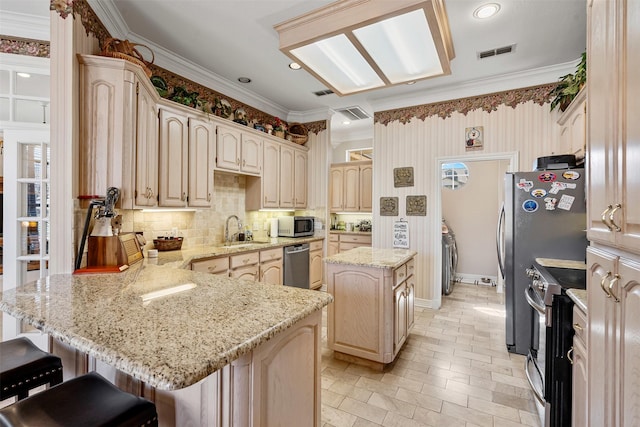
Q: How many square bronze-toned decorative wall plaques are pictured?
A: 3